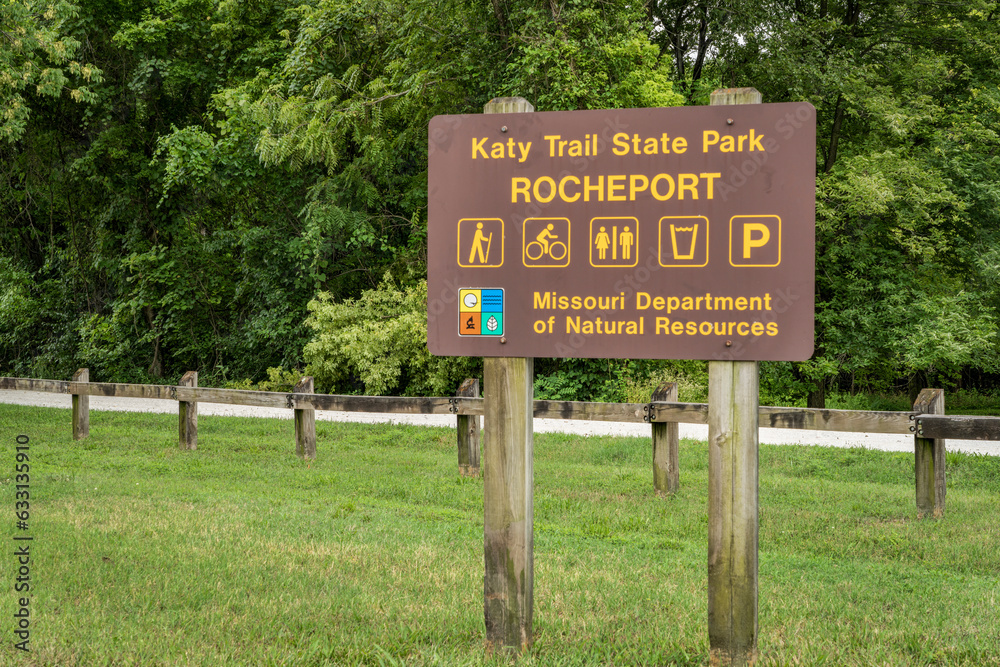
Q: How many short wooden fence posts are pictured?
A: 6